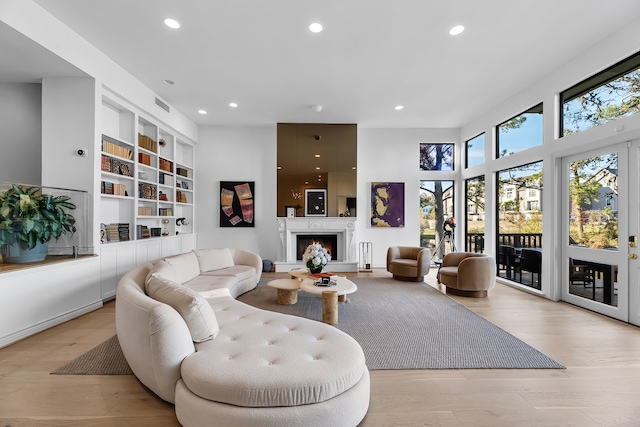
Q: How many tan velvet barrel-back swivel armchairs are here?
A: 2